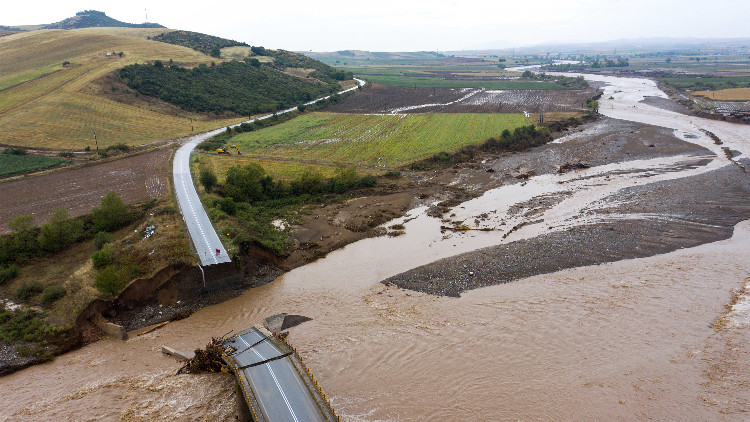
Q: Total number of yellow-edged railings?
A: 2